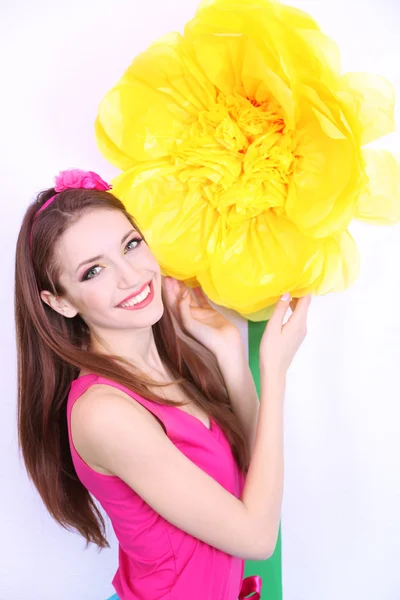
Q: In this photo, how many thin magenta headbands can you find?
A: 1